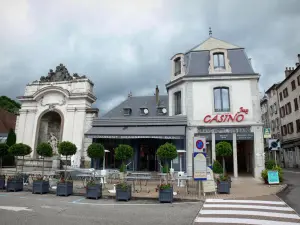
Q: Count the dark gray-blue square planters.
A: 8